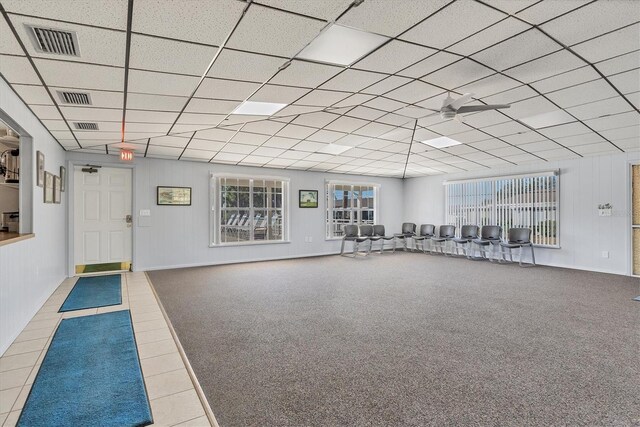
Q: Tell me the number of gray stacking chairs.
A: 9